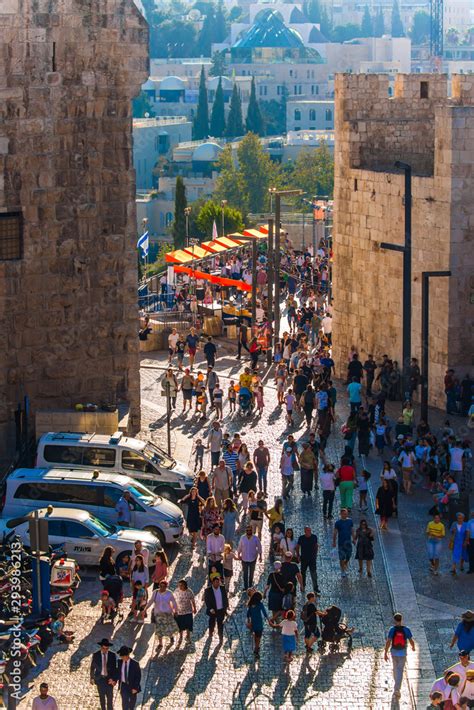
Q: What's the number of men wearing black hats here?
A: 2